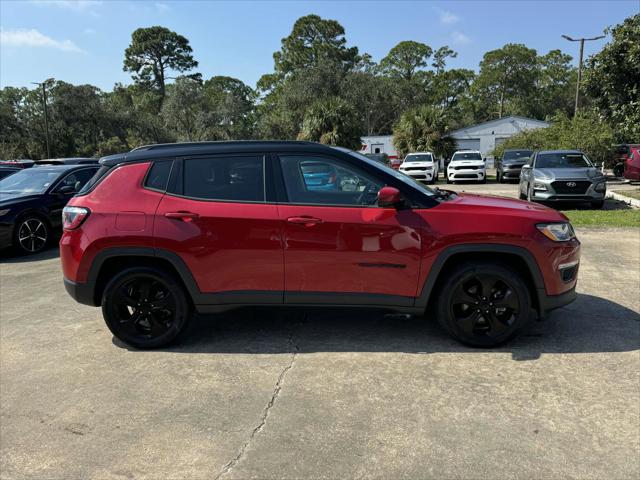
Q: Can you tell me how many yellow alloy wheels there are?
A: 0